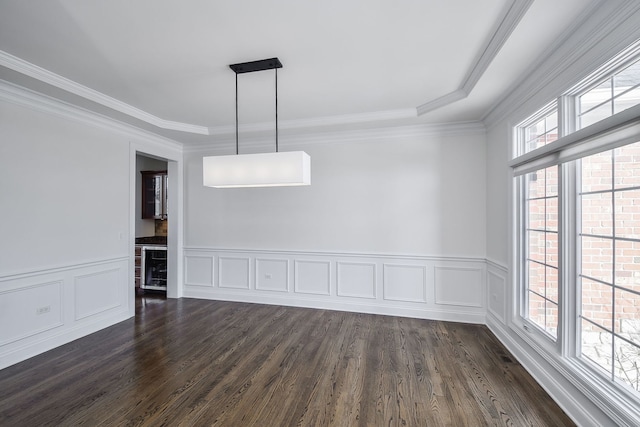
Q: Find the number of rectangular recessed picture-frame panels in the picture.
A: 10